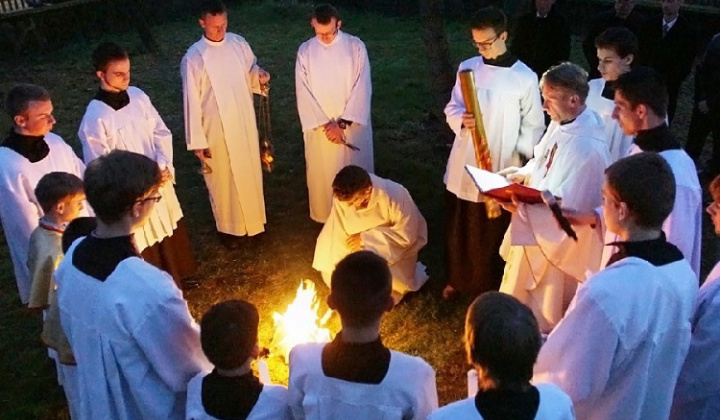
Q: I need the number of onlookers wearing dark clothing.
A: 4